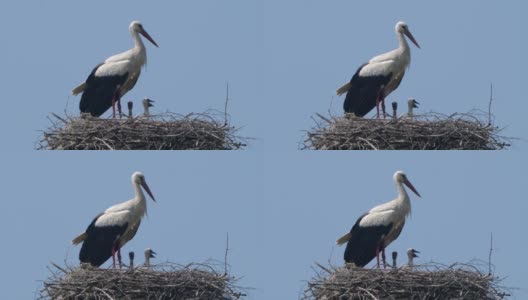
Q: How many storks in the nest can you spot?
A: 3